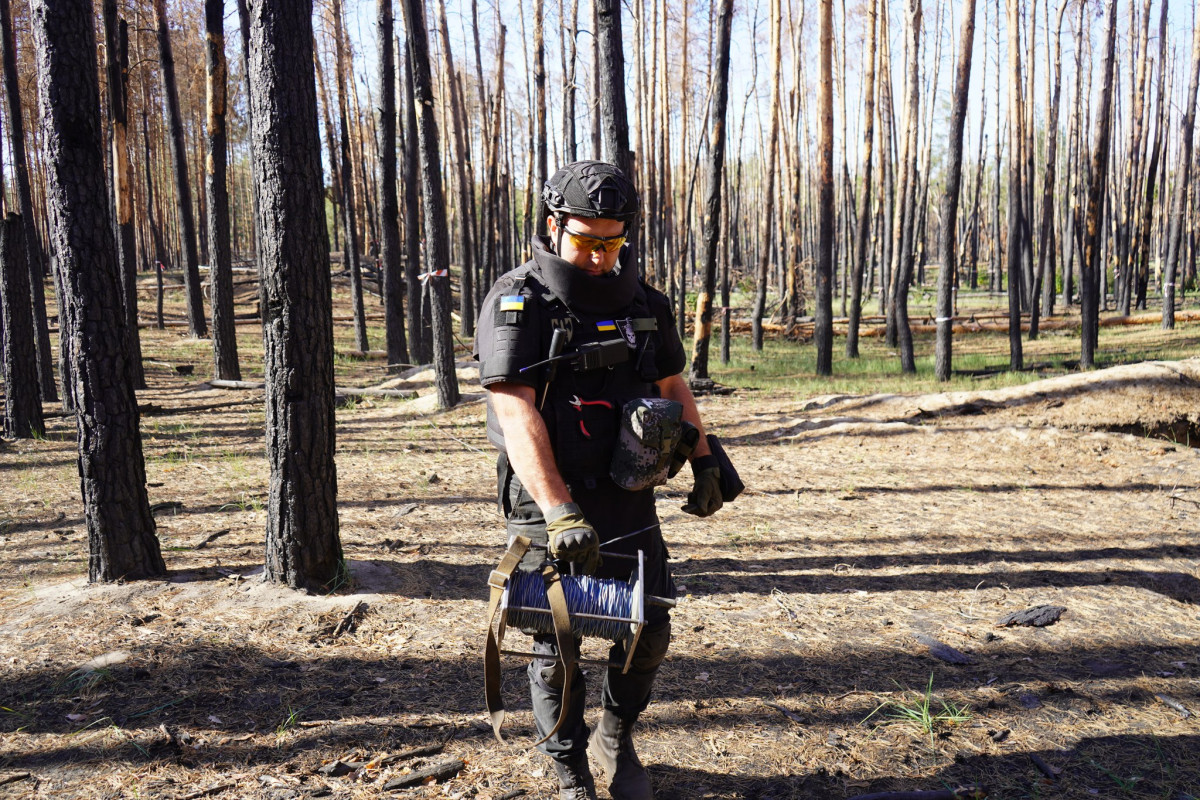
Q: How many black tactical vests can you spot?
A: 1